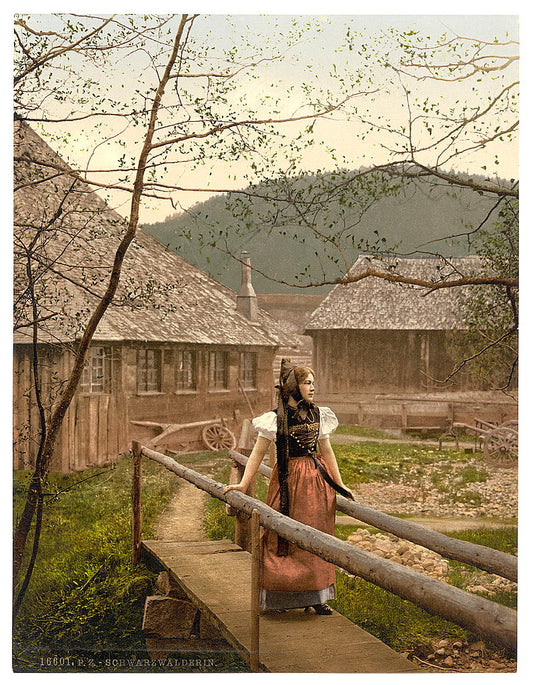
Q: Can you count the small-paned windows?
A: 5